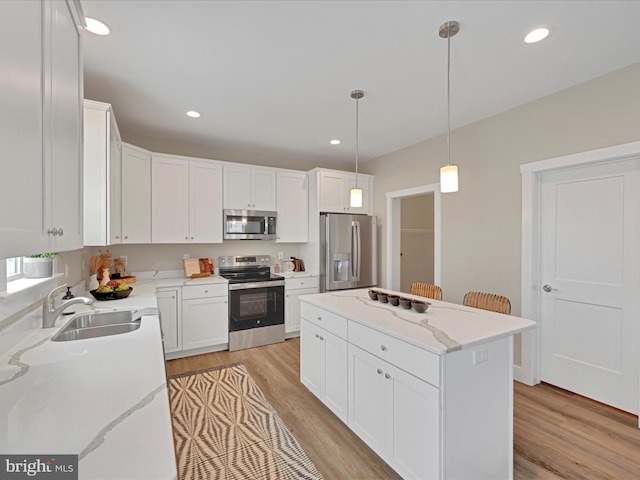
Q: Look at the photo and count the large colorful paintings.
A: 0